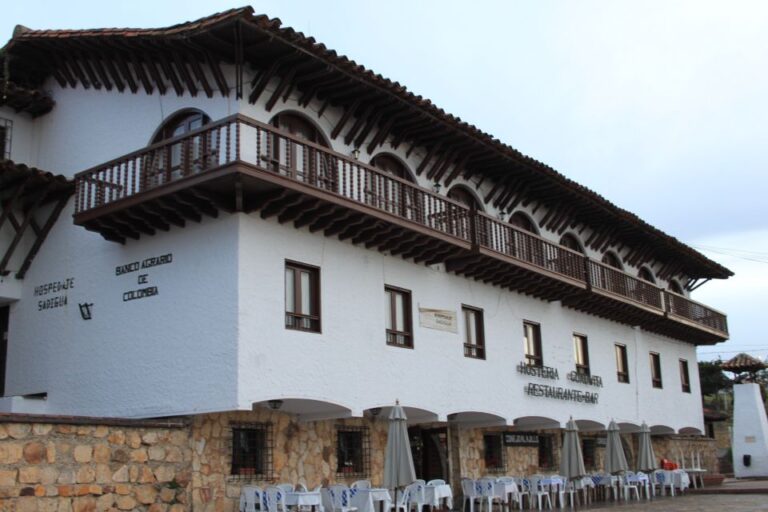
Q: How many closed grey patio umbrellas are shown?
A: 4